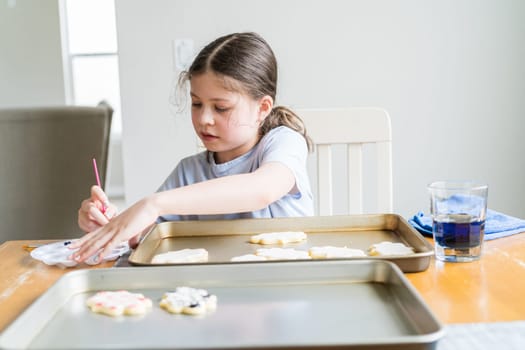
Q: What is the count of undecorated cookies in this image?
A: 6